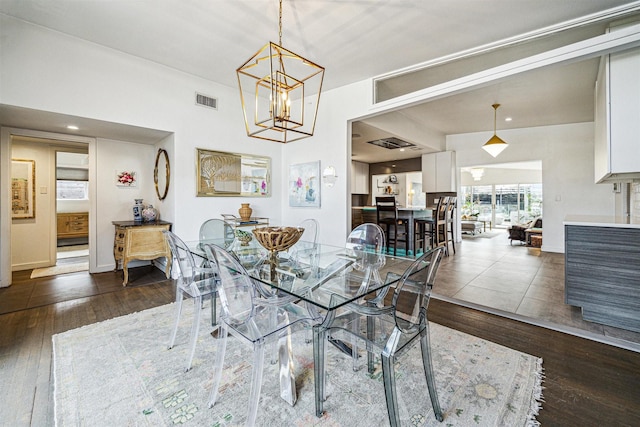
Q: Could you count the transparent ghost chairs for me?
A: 6